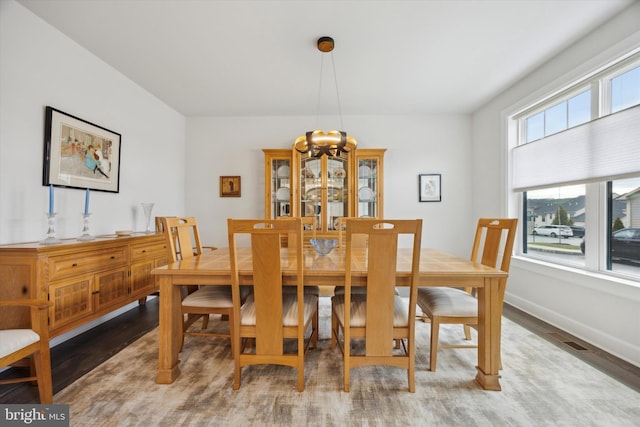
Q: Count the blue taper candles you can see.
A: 2